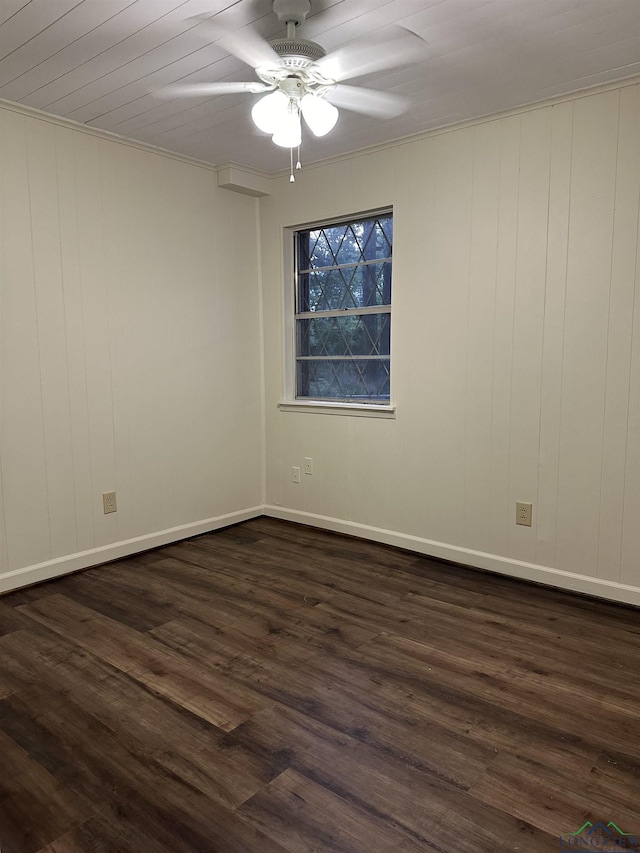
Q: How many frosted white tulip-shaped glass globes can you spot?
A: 3